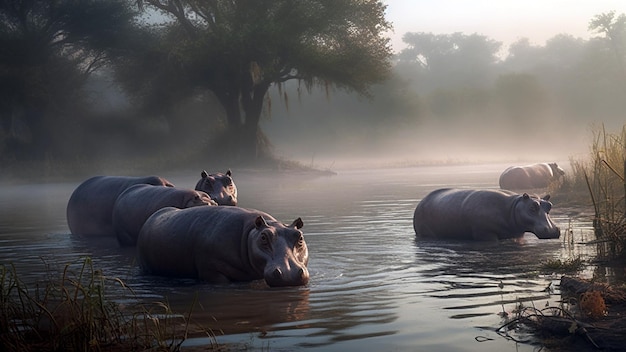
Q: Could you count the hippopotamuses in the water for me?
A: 6